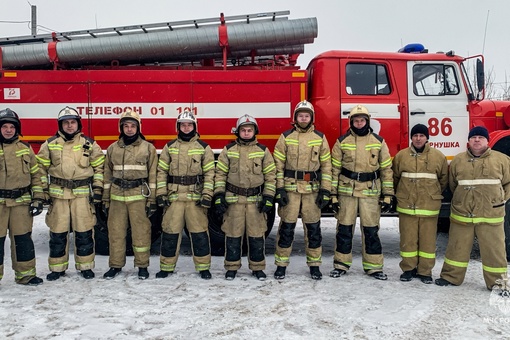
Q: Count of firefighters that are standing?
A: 9